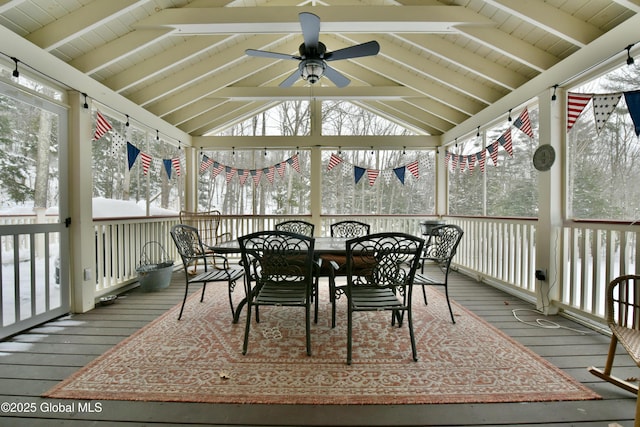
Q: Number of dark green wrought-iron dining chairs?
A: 6